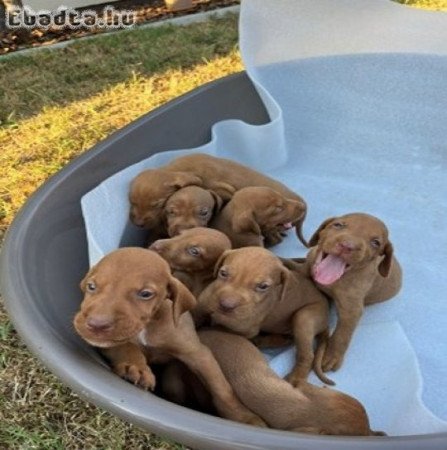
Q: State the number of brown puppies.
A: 8